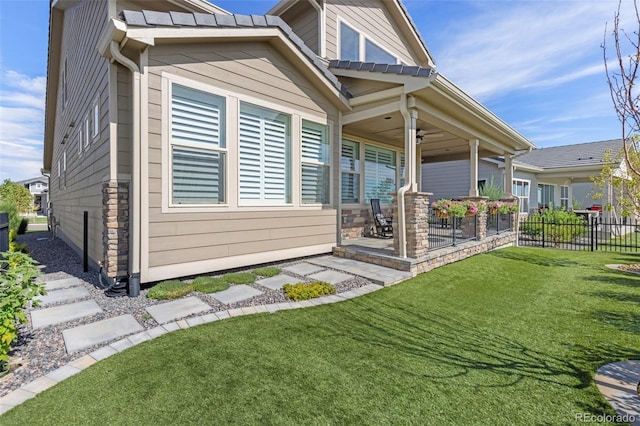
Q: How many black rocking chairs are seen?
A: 1